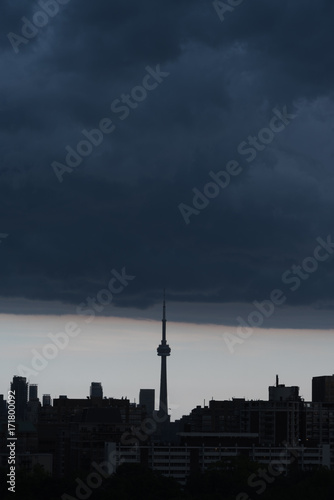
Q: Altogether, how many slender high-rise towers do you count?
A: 1